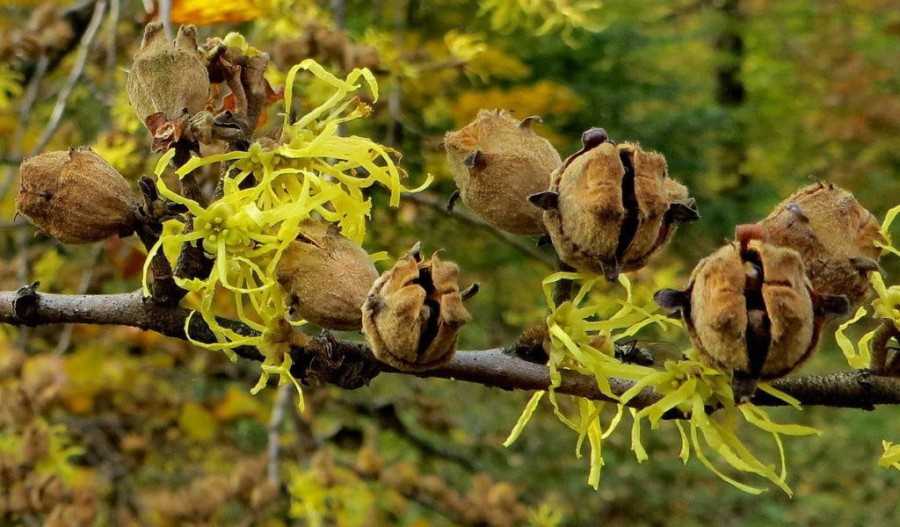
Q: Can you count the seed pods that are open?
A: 3